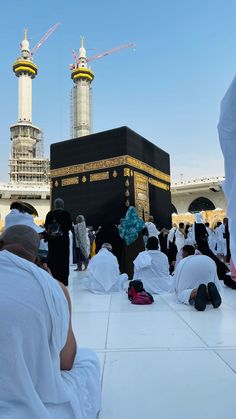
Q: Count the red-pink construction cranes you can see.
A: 2